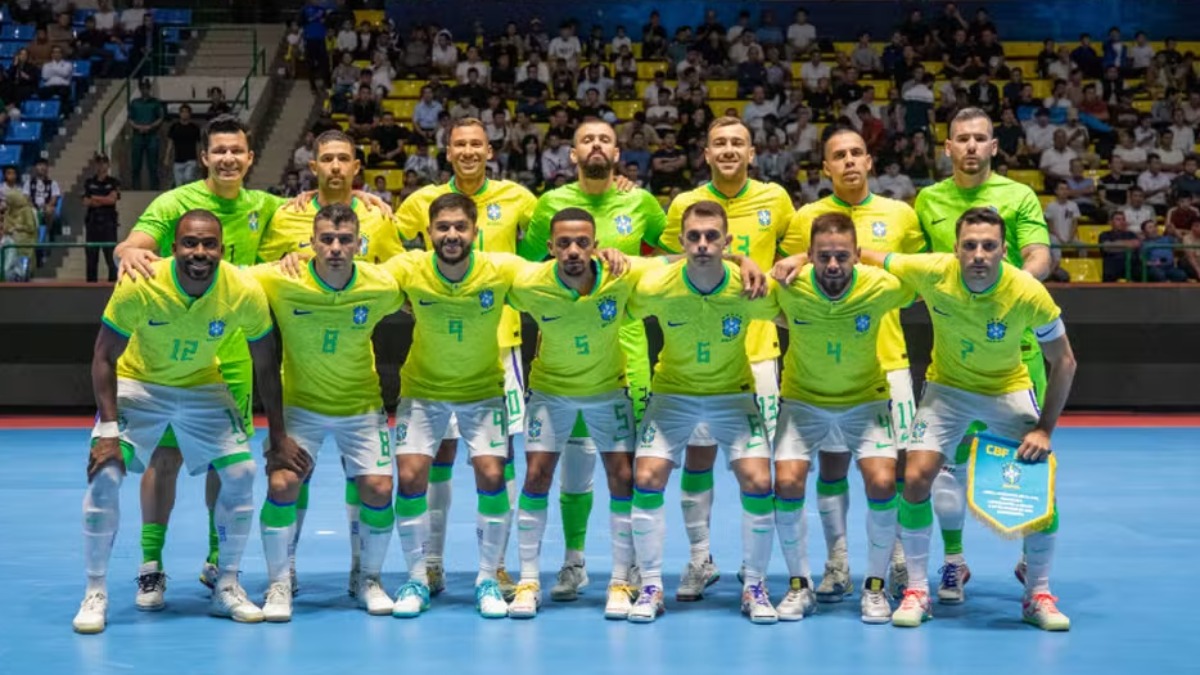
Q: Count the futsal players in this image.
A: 14